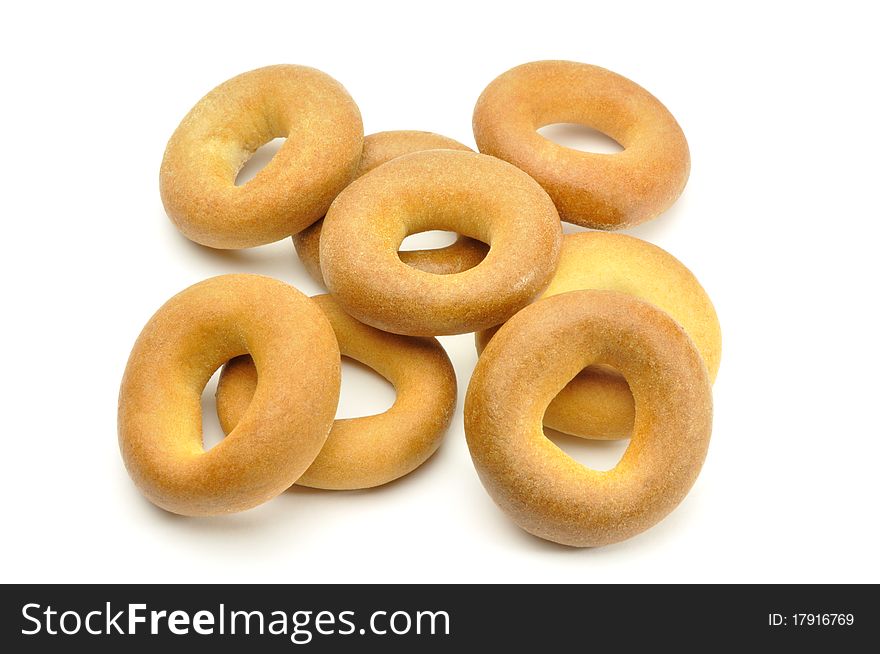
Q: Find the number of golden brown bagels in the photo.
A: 8